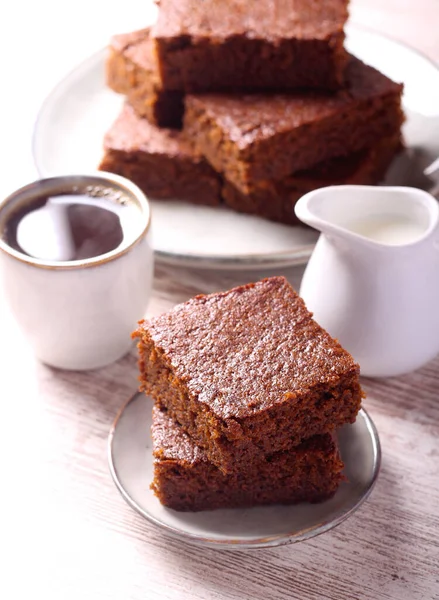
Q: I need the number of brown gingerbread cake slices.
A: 7